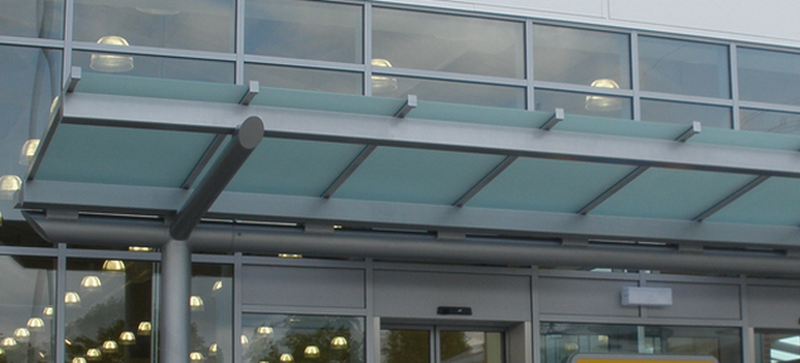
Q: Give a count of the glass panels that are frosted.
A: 6